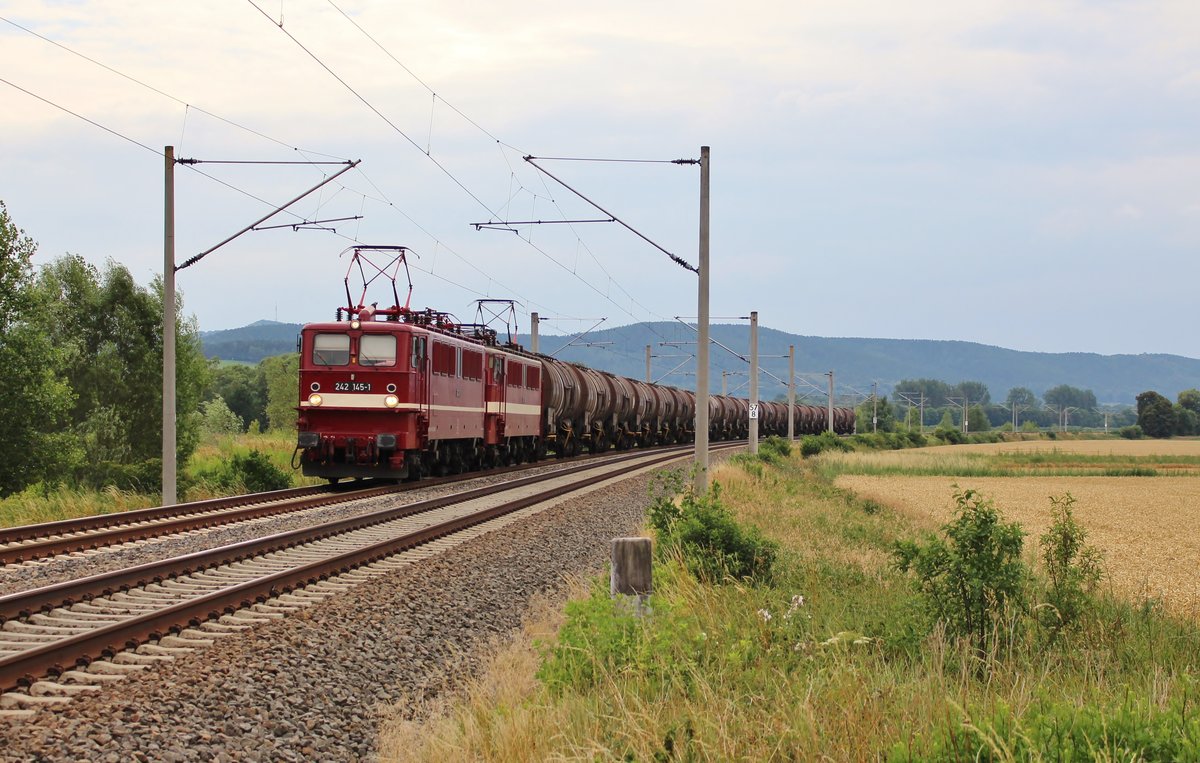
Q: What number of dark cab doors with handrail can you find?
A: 2